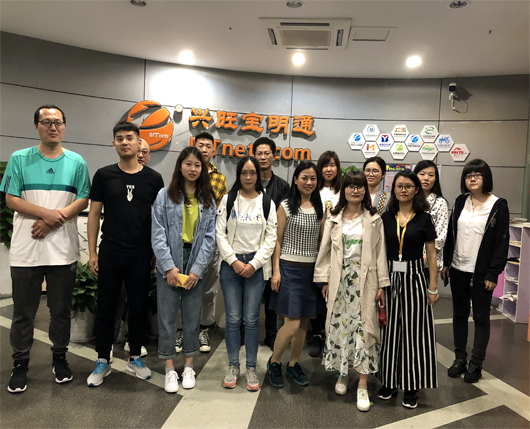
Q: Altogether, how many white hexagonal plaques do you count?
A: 11